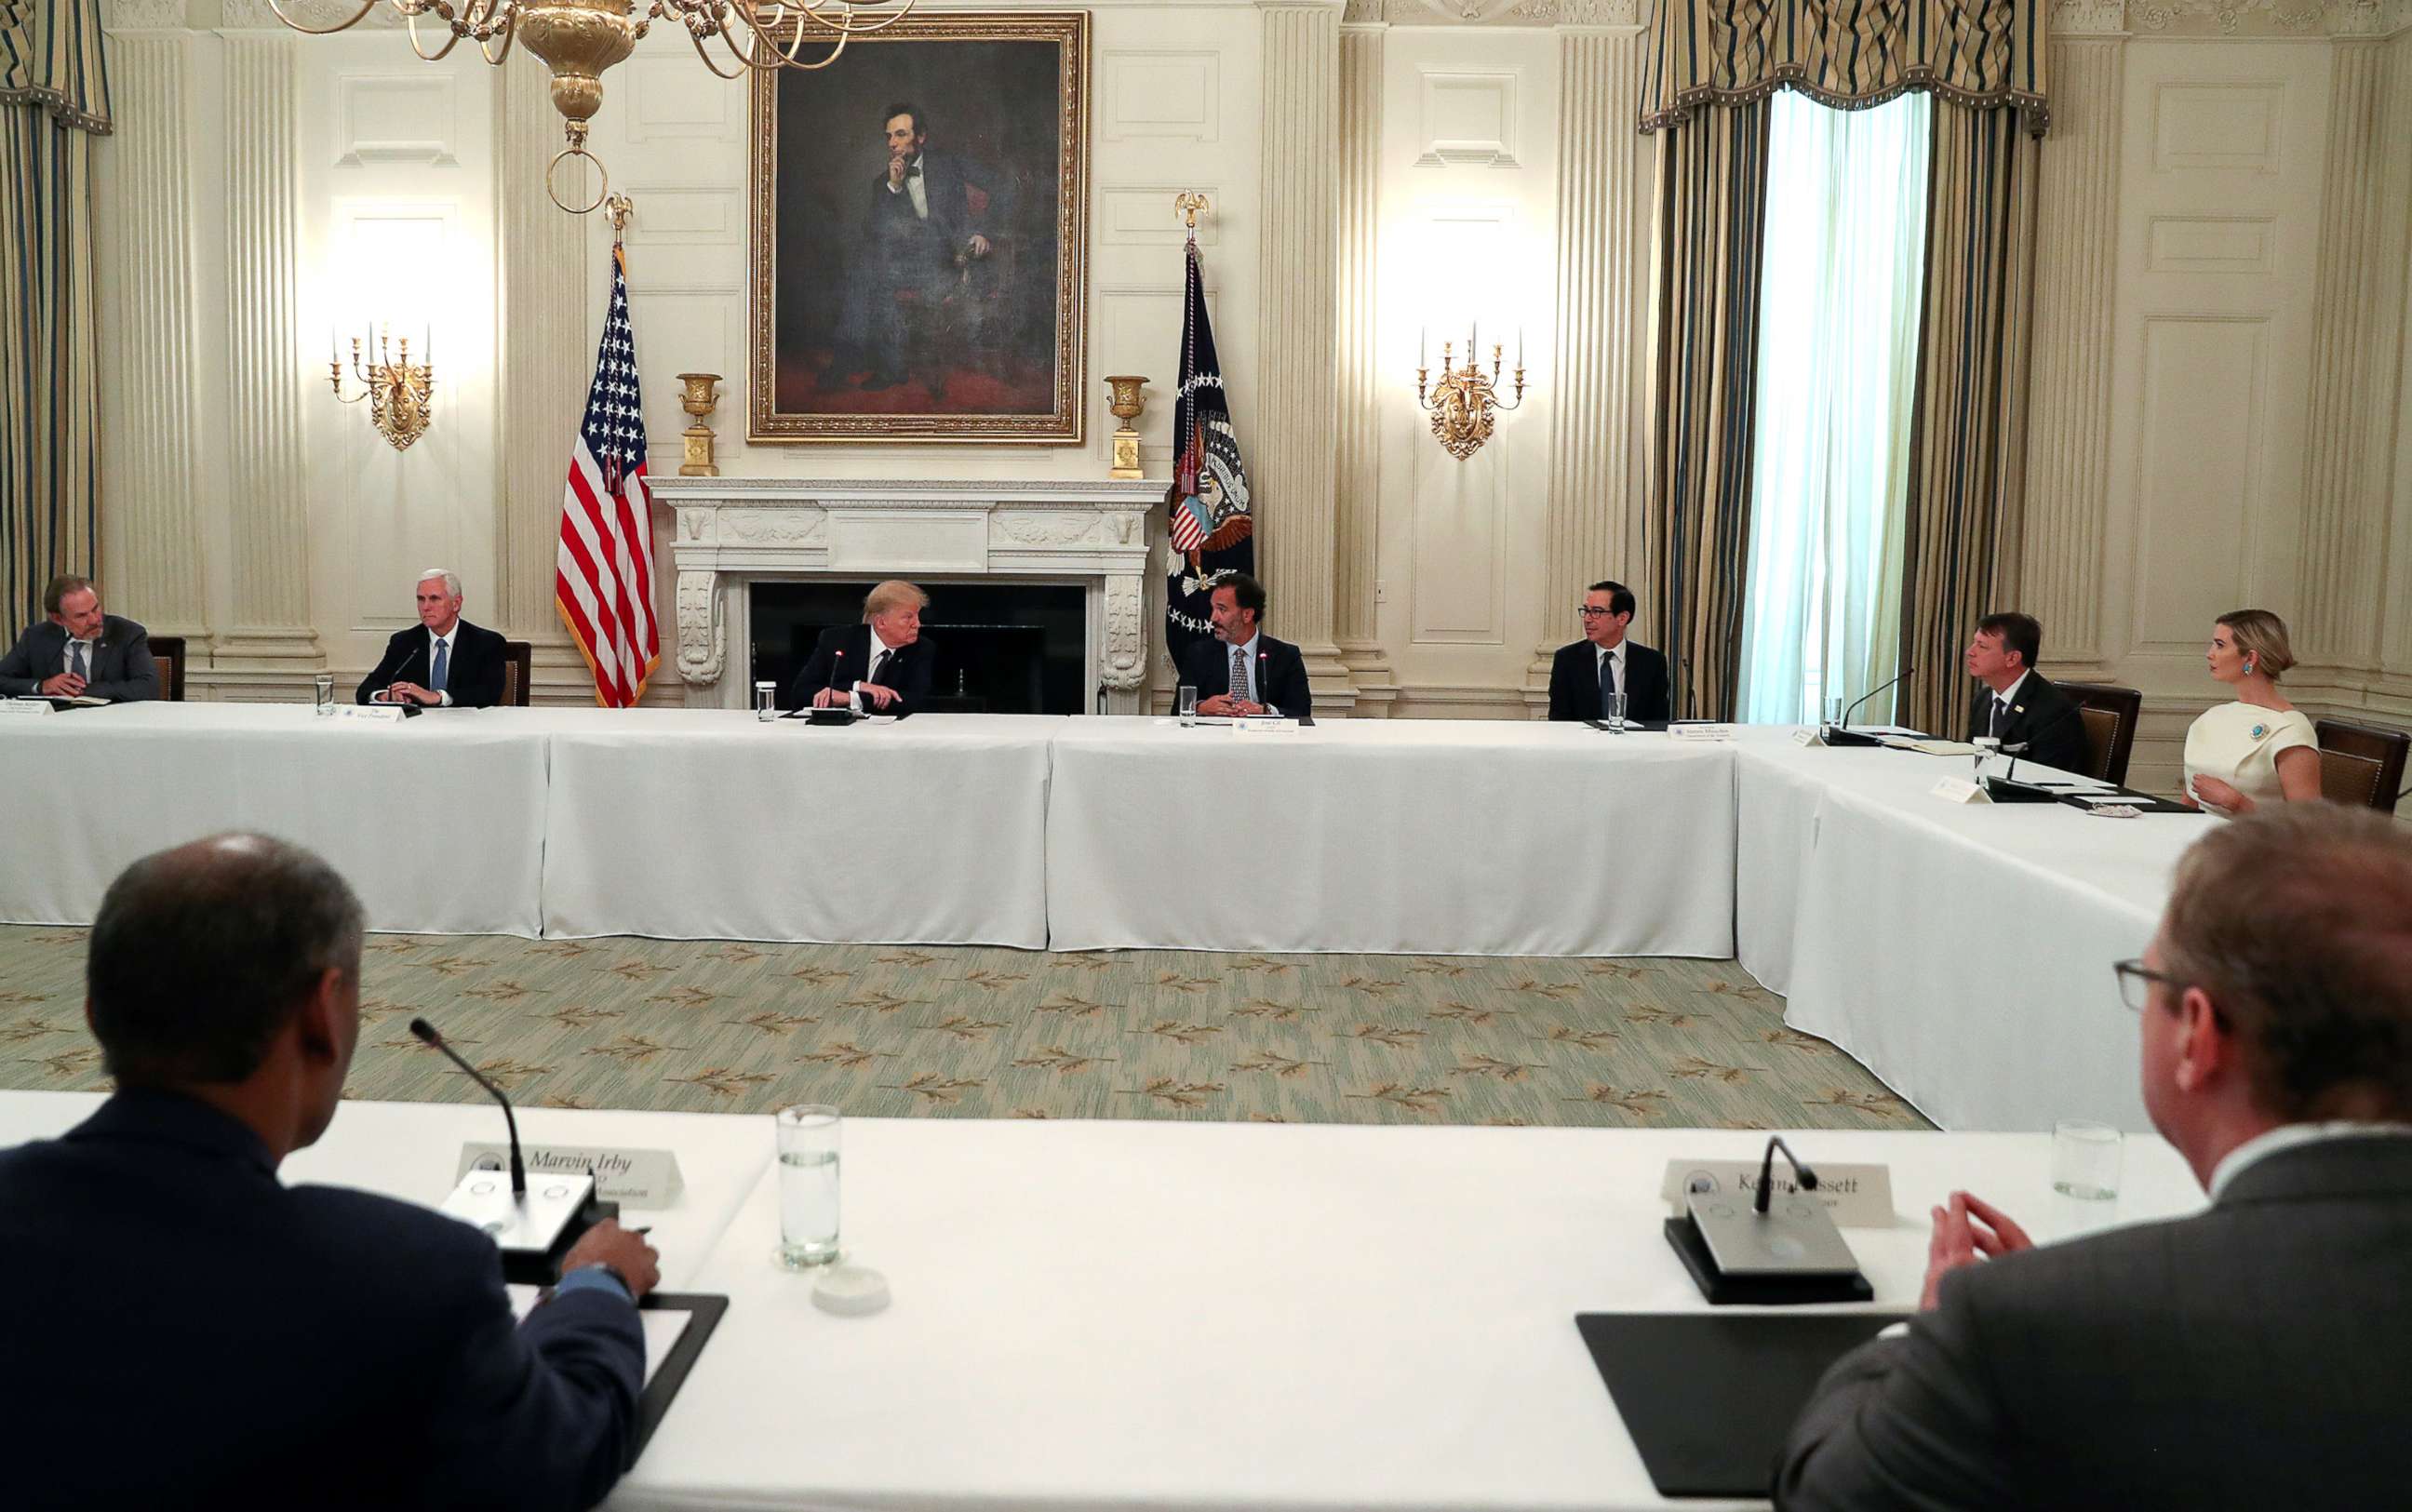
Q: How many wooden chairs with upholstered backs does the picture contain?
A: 4